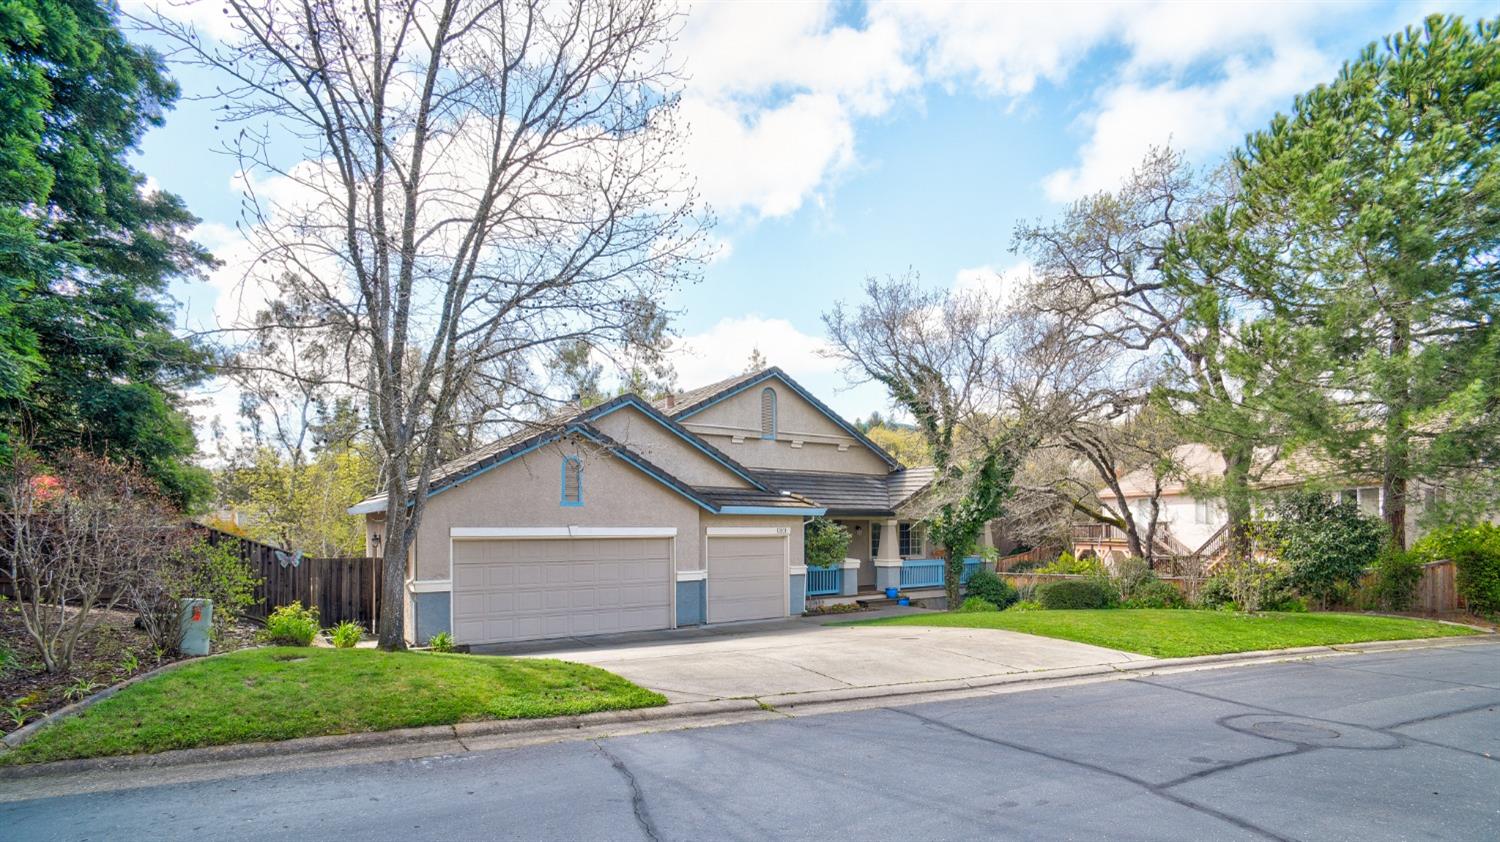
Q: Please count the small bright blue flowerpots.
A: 2